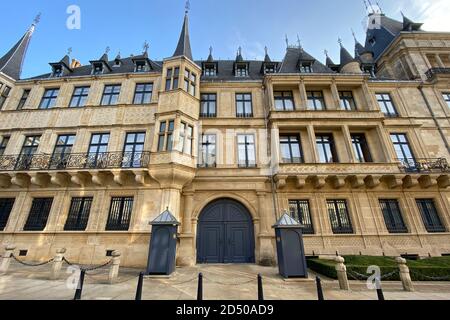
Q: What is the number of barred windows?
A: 8